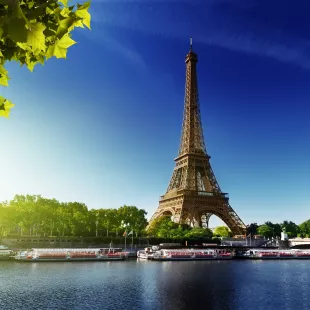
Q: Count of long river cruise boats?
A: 3